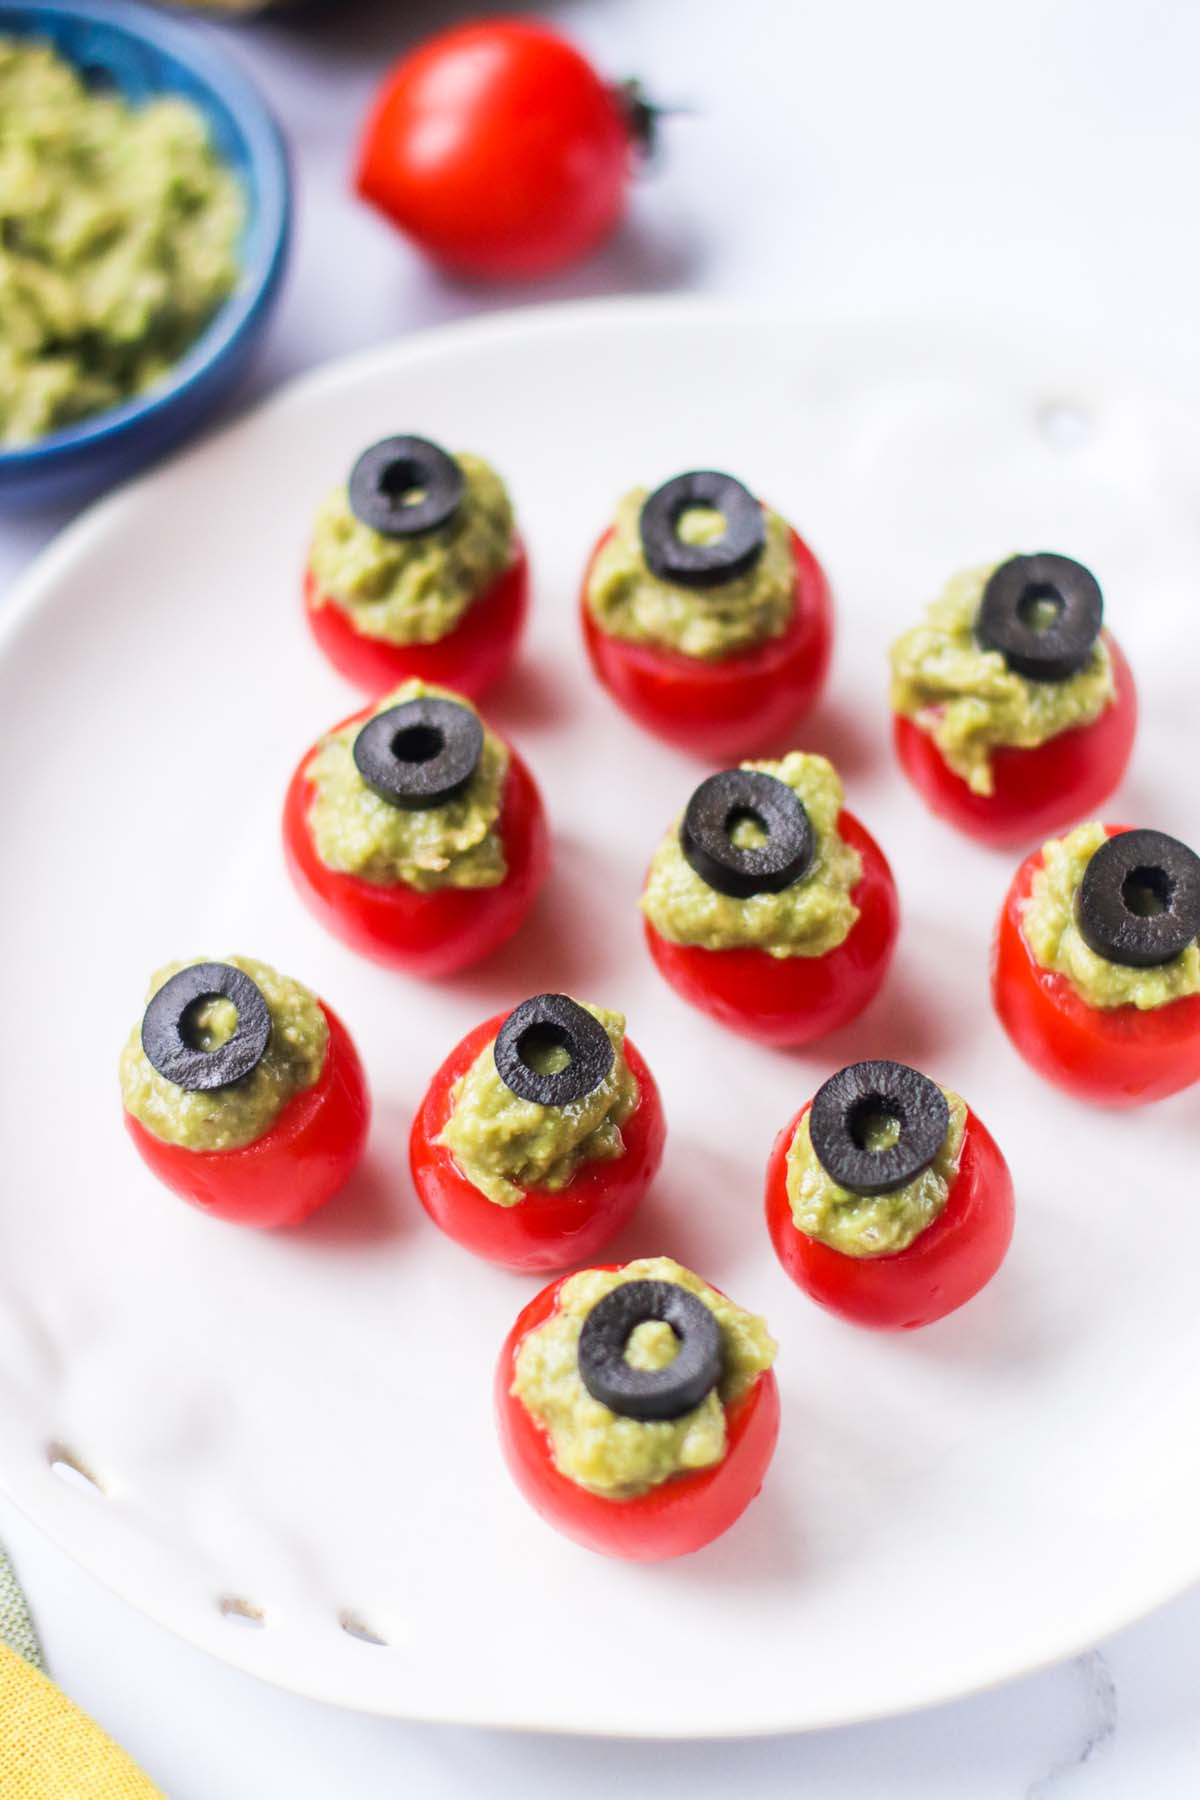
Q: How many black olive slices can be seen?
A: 10